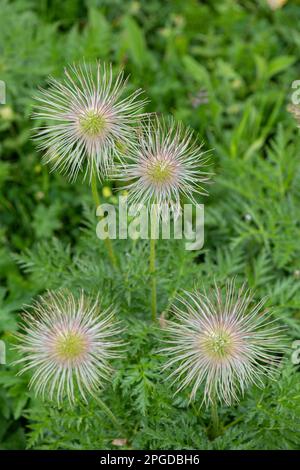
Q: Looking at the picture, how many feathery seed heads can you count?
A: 4